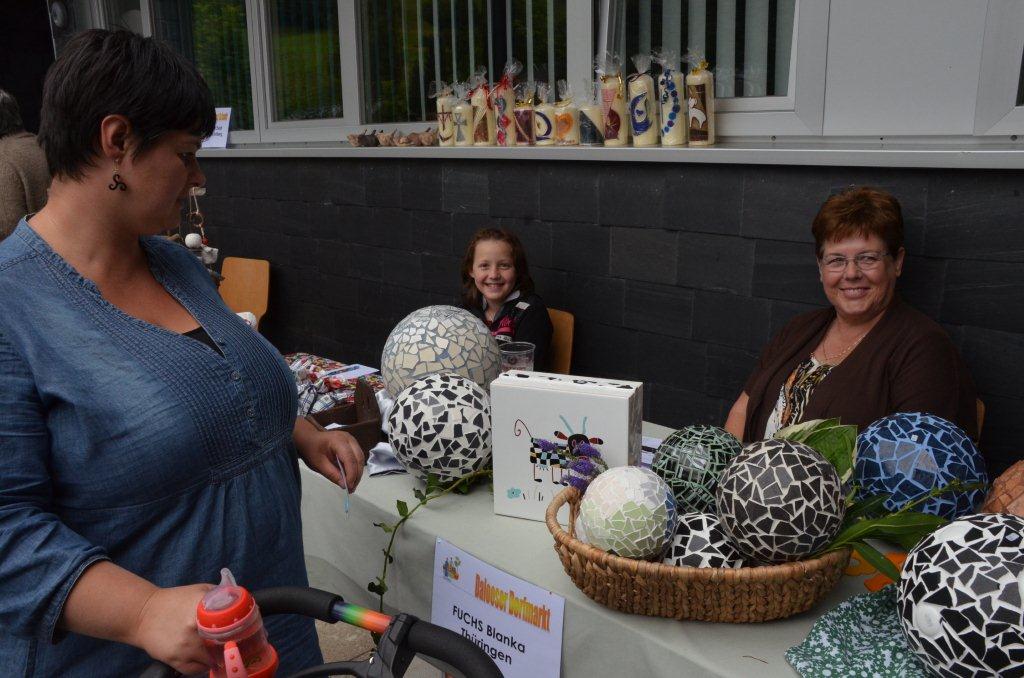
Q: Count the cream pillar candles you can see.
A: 12